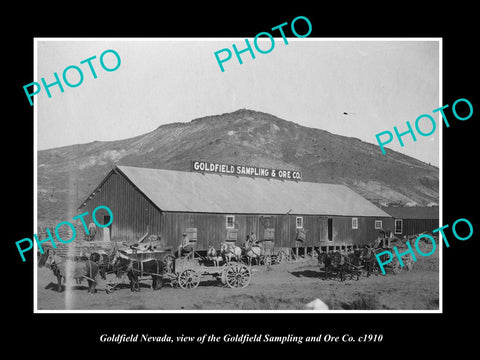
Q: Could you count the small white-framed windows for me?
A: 5